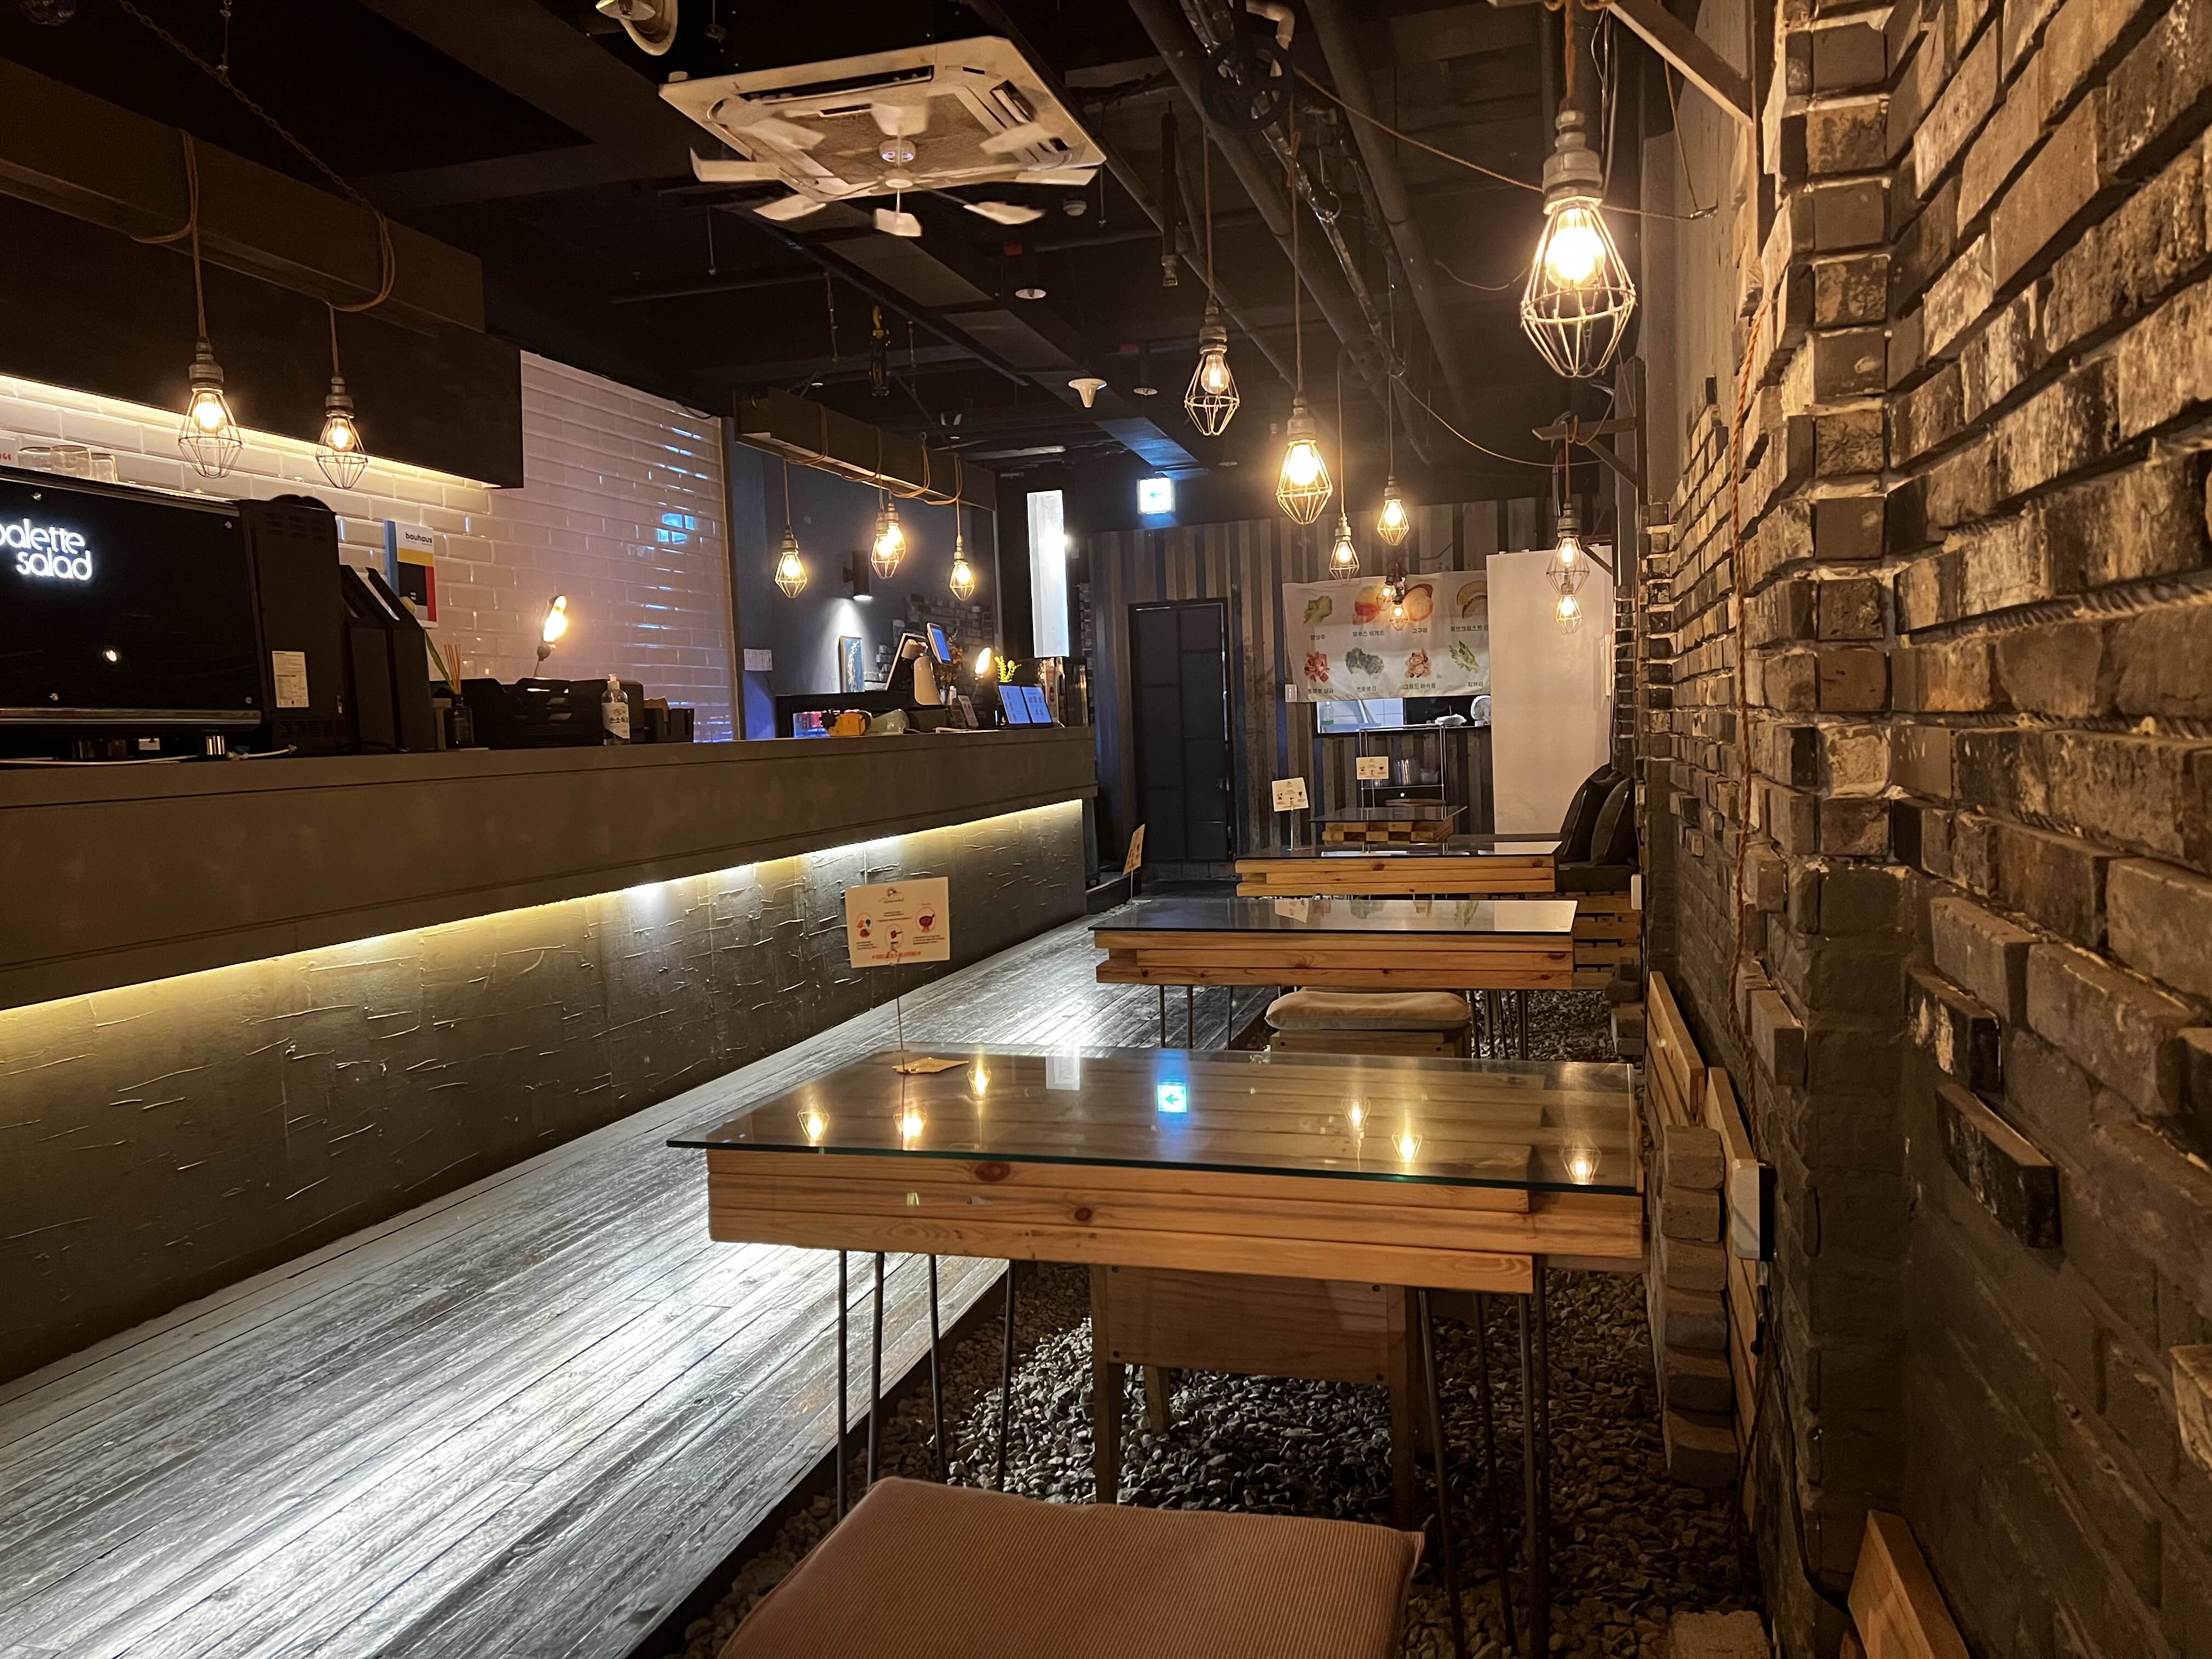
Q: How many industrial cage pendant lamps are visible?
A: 15